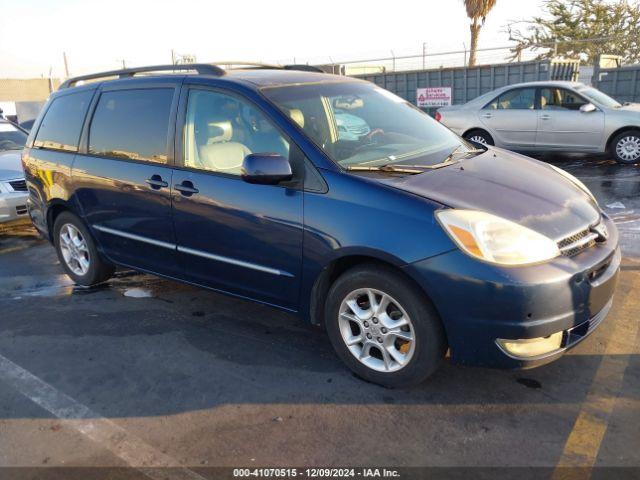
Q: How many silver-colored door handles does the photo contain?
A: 2